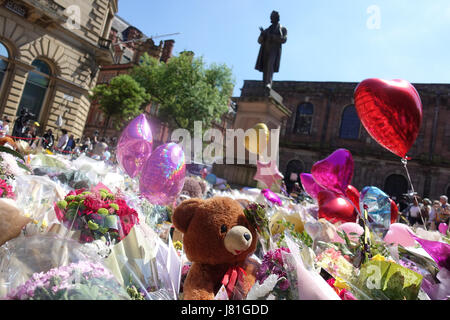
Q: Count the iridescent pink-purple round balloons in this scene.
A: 2